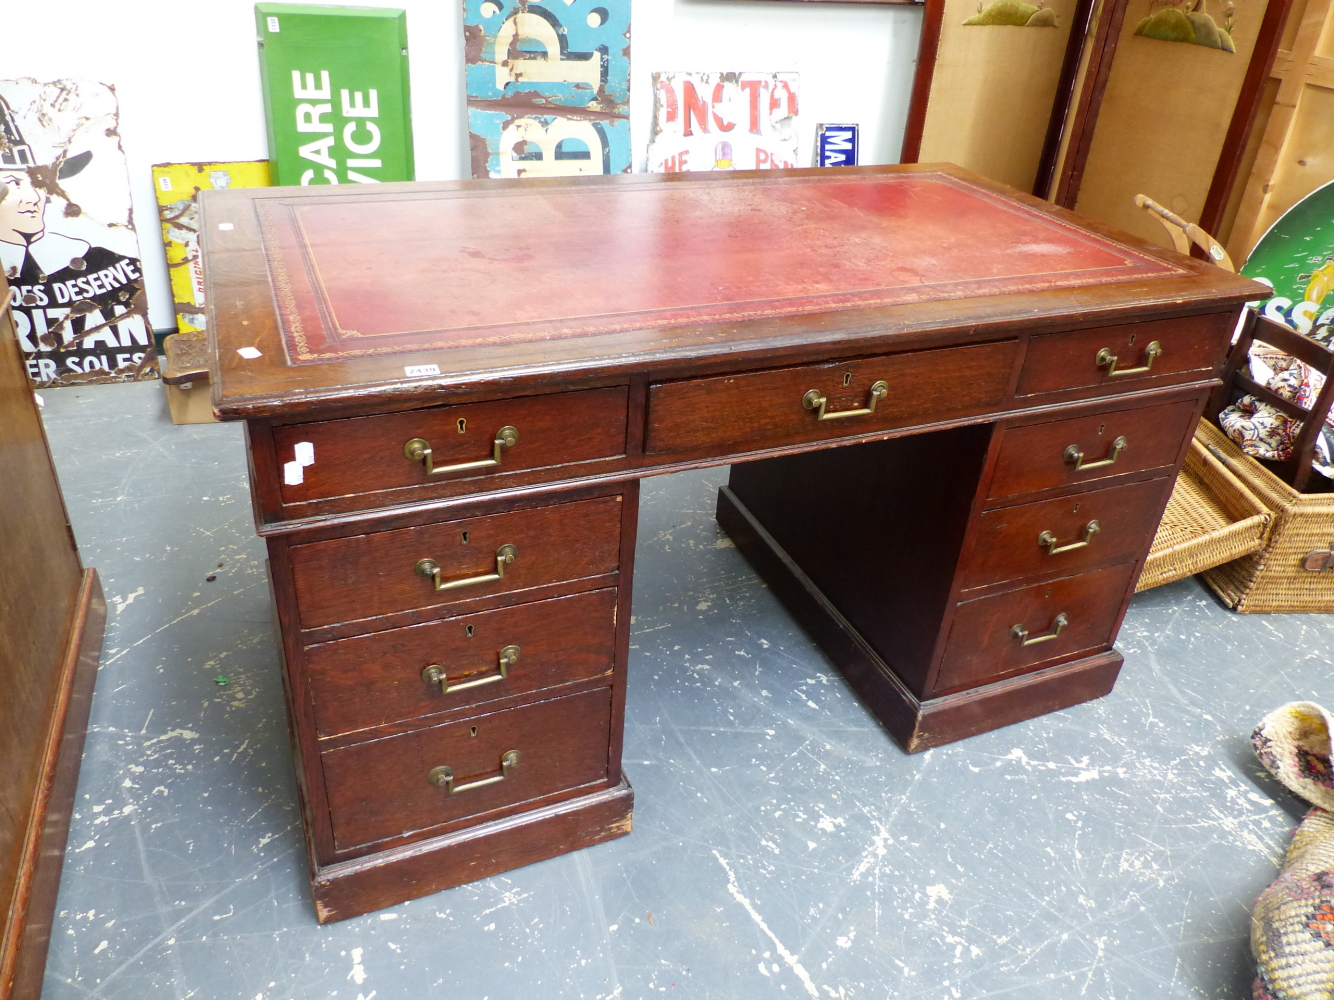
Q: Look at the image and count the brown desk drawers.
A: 9